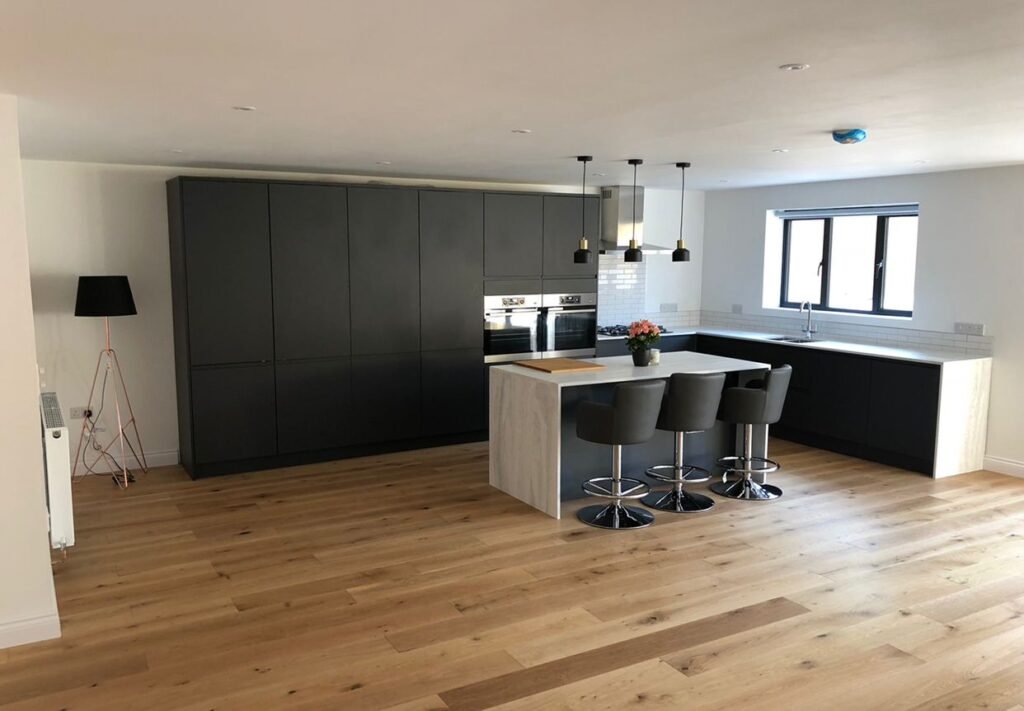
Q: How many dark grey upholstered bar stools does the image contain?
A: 3